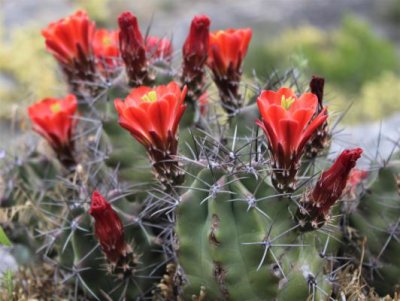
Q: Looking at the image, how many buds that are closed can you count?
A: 5